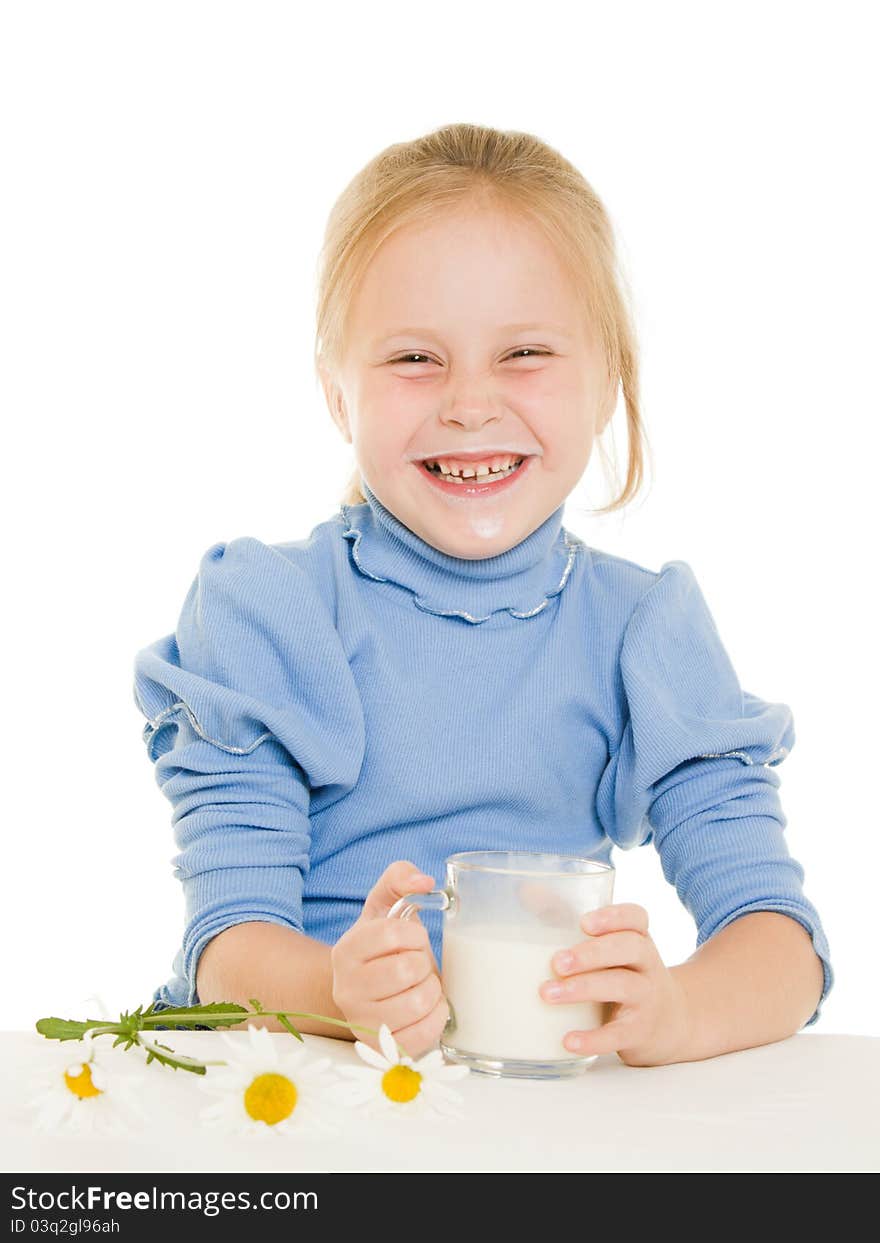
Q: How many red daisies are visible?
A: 0